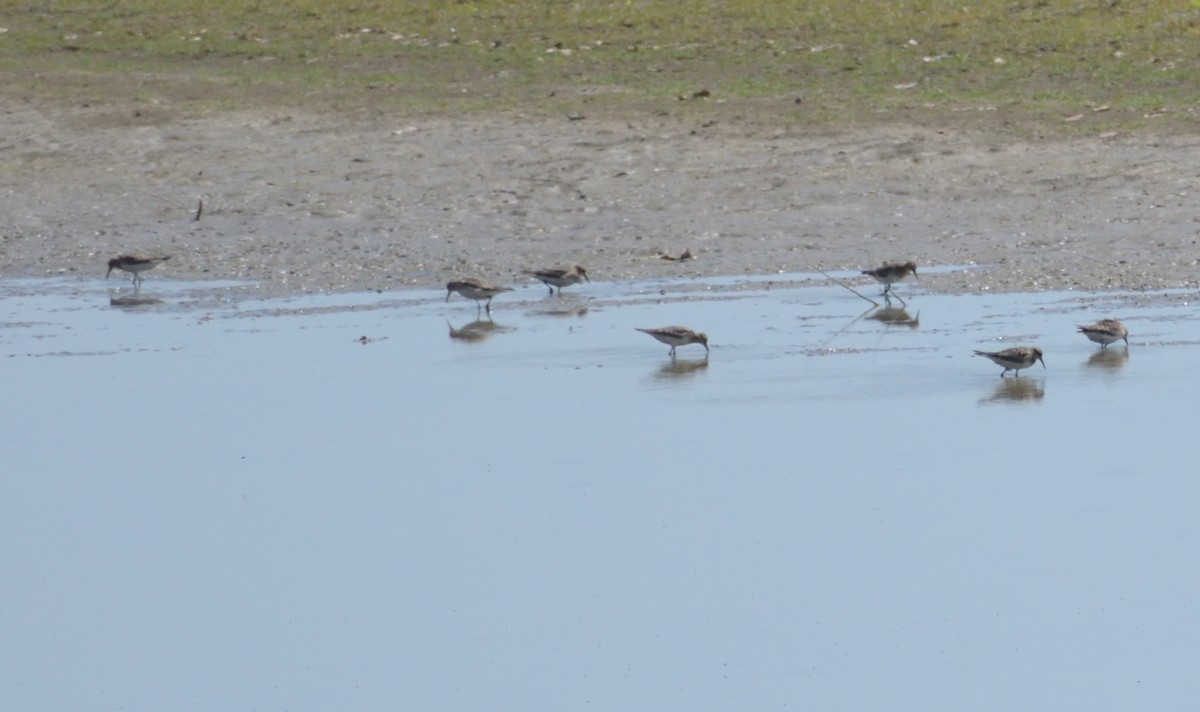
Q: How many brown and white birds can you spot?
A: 7